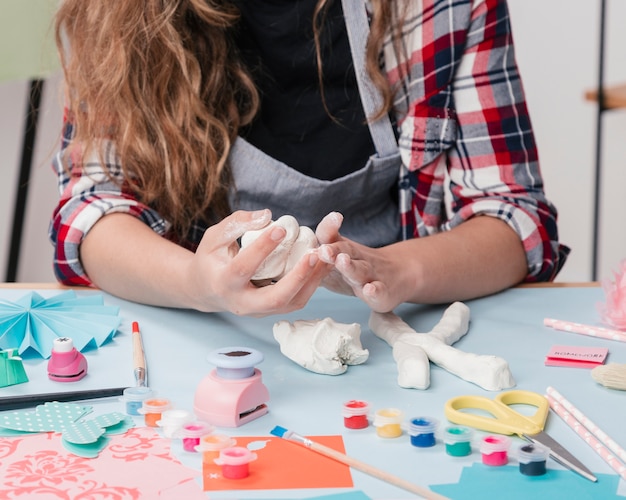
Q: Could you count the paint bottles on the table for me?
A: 12